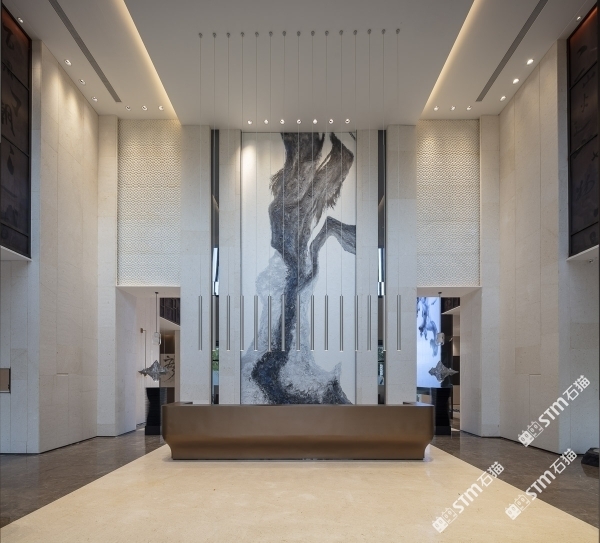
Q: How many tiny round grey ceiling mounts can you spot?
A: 15